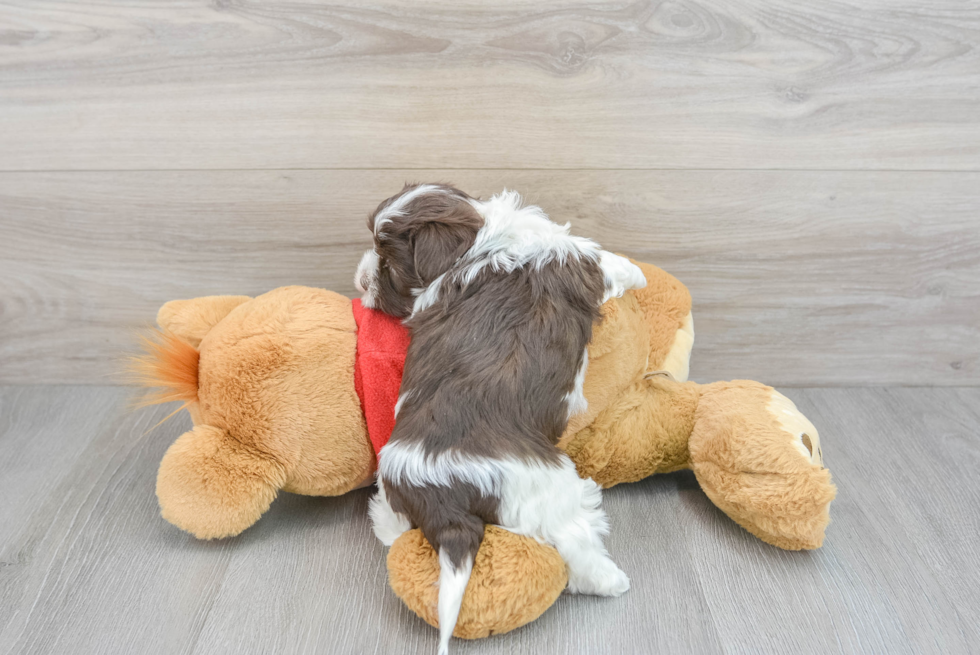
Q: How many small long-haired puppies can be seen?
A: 1